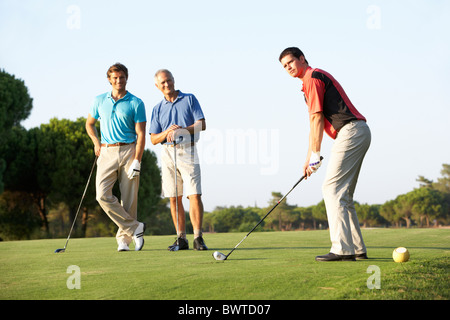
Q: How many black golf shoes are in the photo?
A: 4